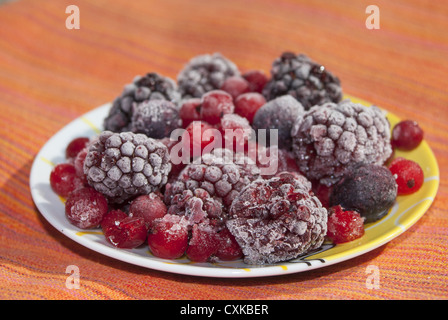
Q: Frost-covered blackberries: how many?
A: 7